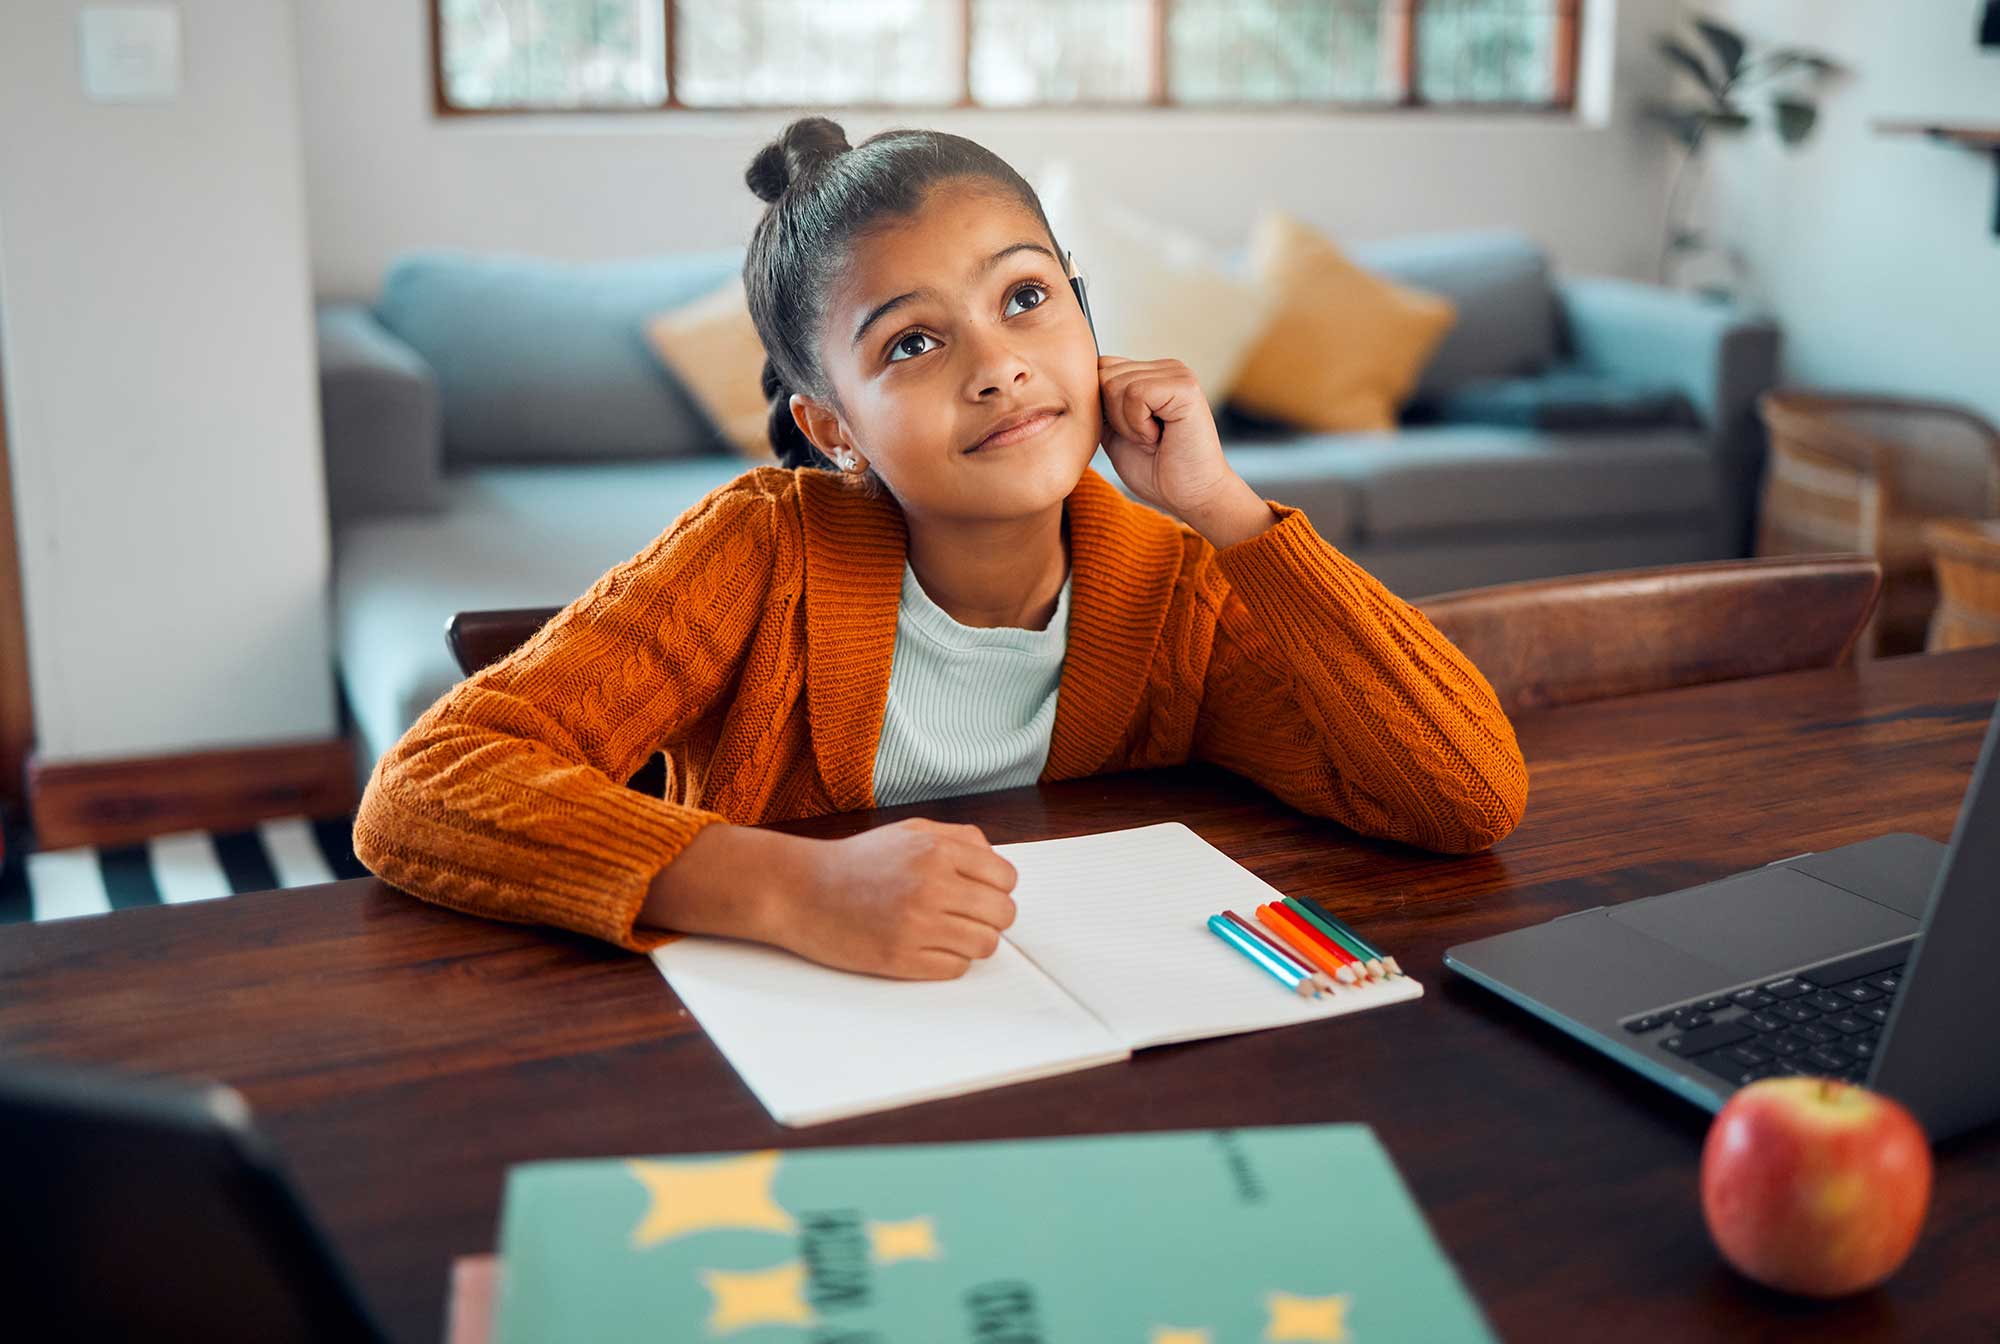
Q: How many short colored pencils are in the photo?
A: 6